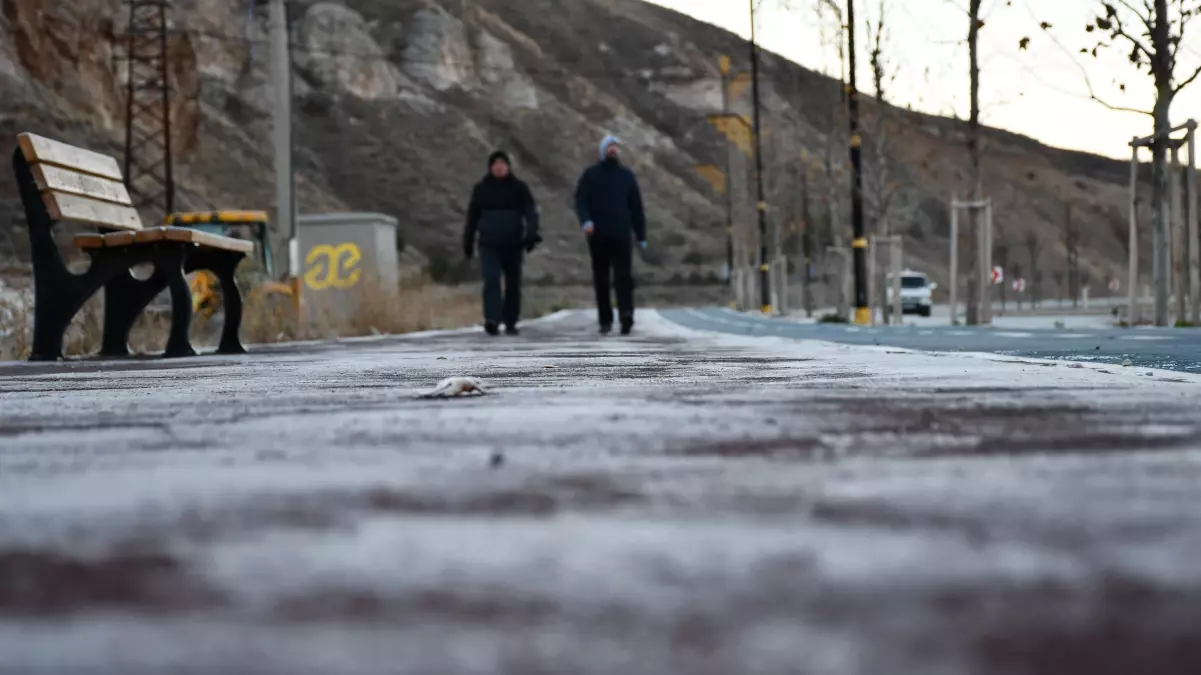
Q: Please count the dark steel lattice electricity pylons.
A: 1